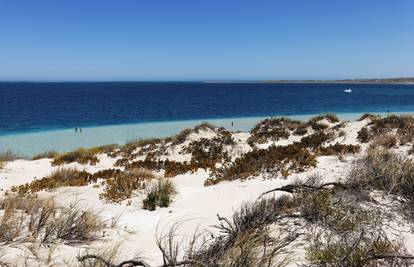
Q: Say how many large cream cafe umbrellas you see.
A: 0